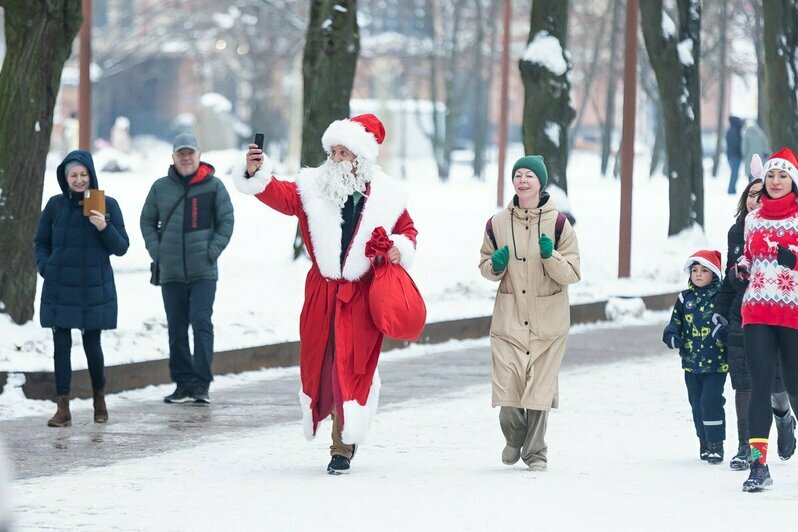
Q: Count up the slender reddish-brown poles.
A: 3